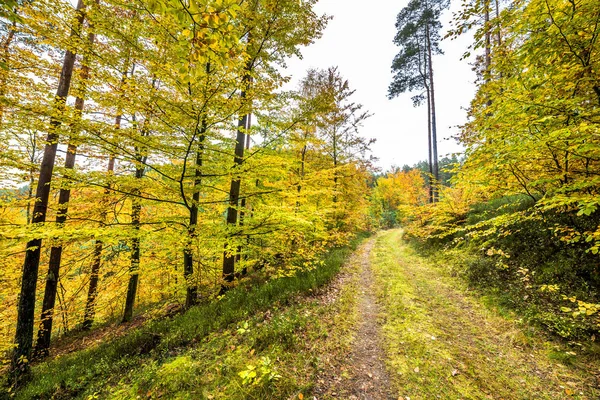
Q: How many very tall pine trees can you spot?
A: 2